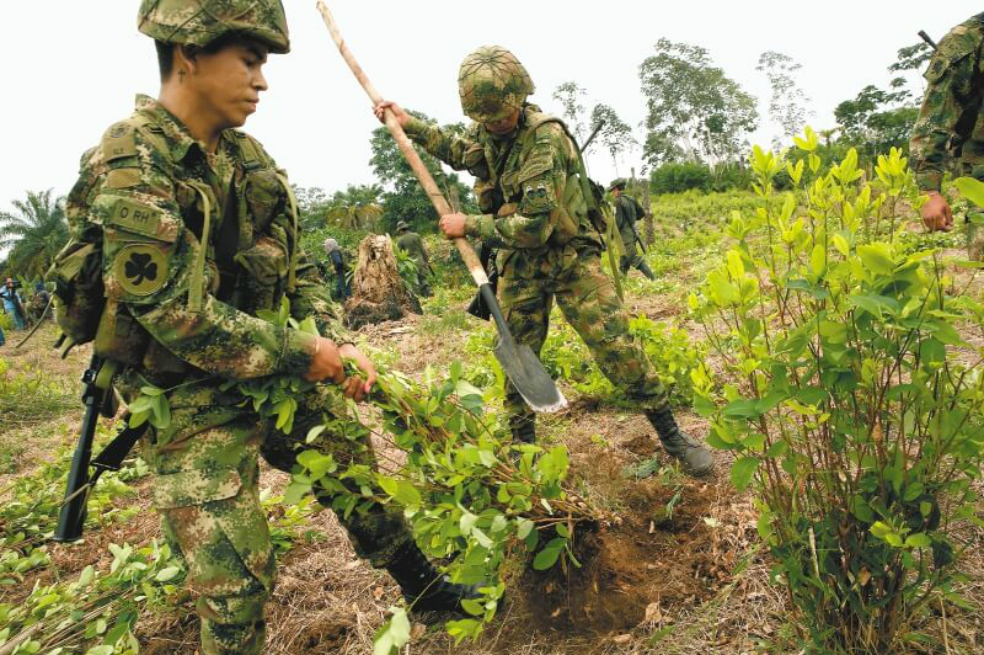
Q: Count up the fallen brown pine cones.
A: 0